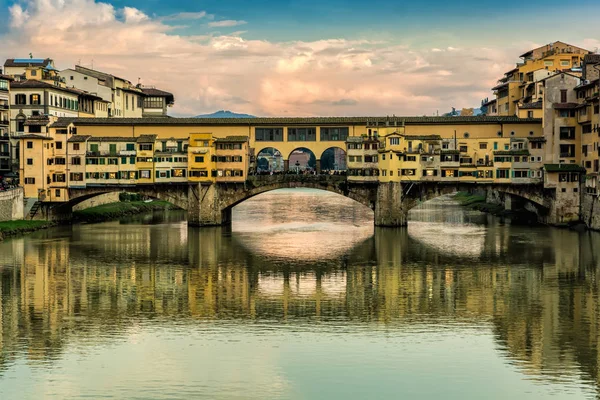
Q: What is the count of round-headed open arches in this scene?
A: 3